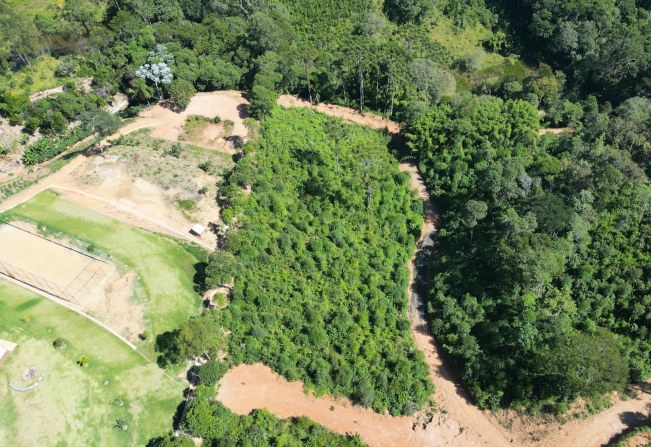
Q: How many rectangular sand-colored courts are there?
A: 1